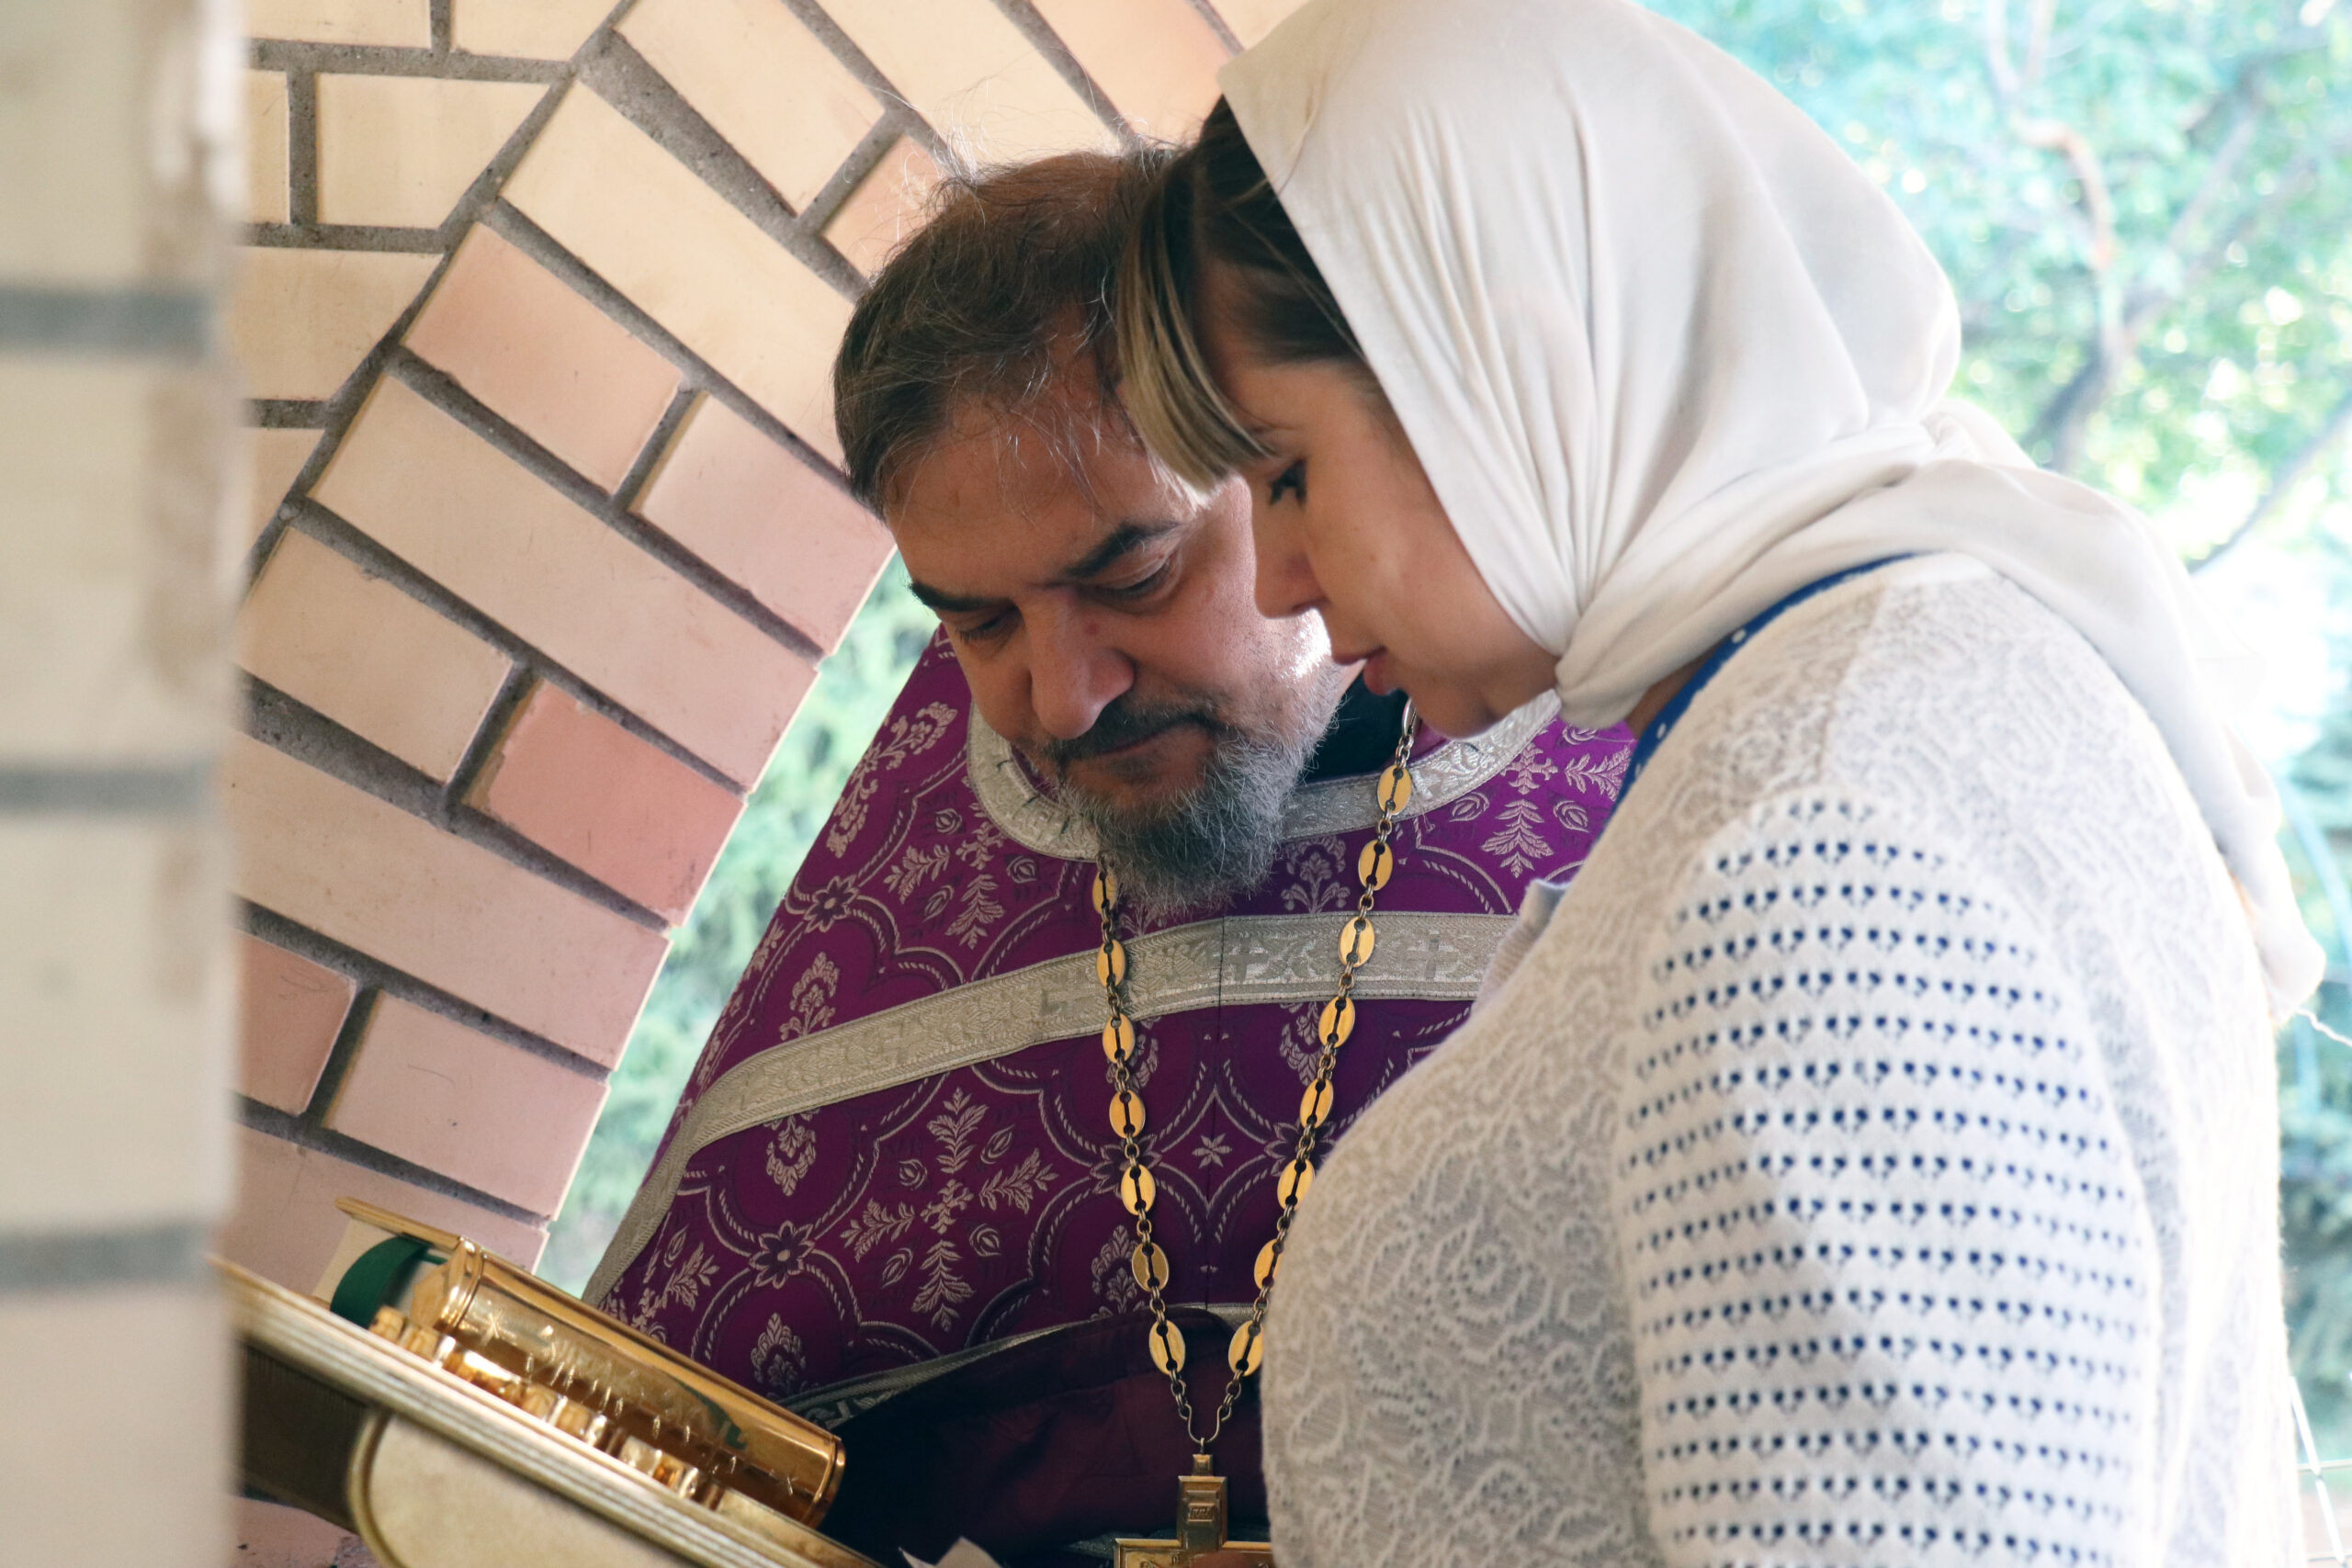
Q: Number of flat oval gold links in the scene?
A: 15